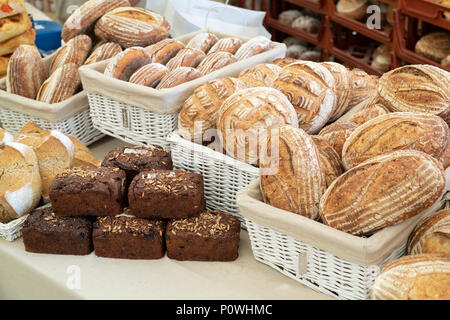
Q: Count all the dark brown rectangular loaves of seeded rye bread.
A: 6